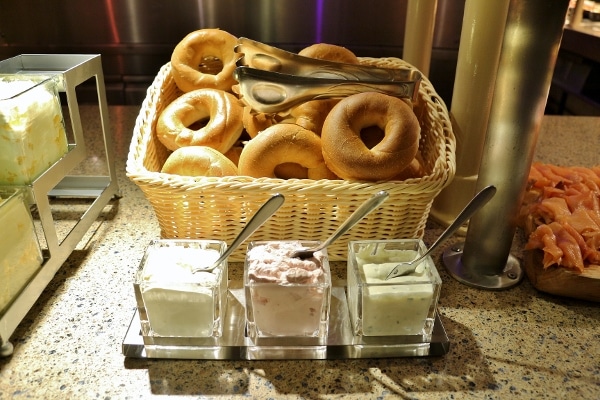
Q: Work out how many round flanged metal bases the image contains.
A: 1